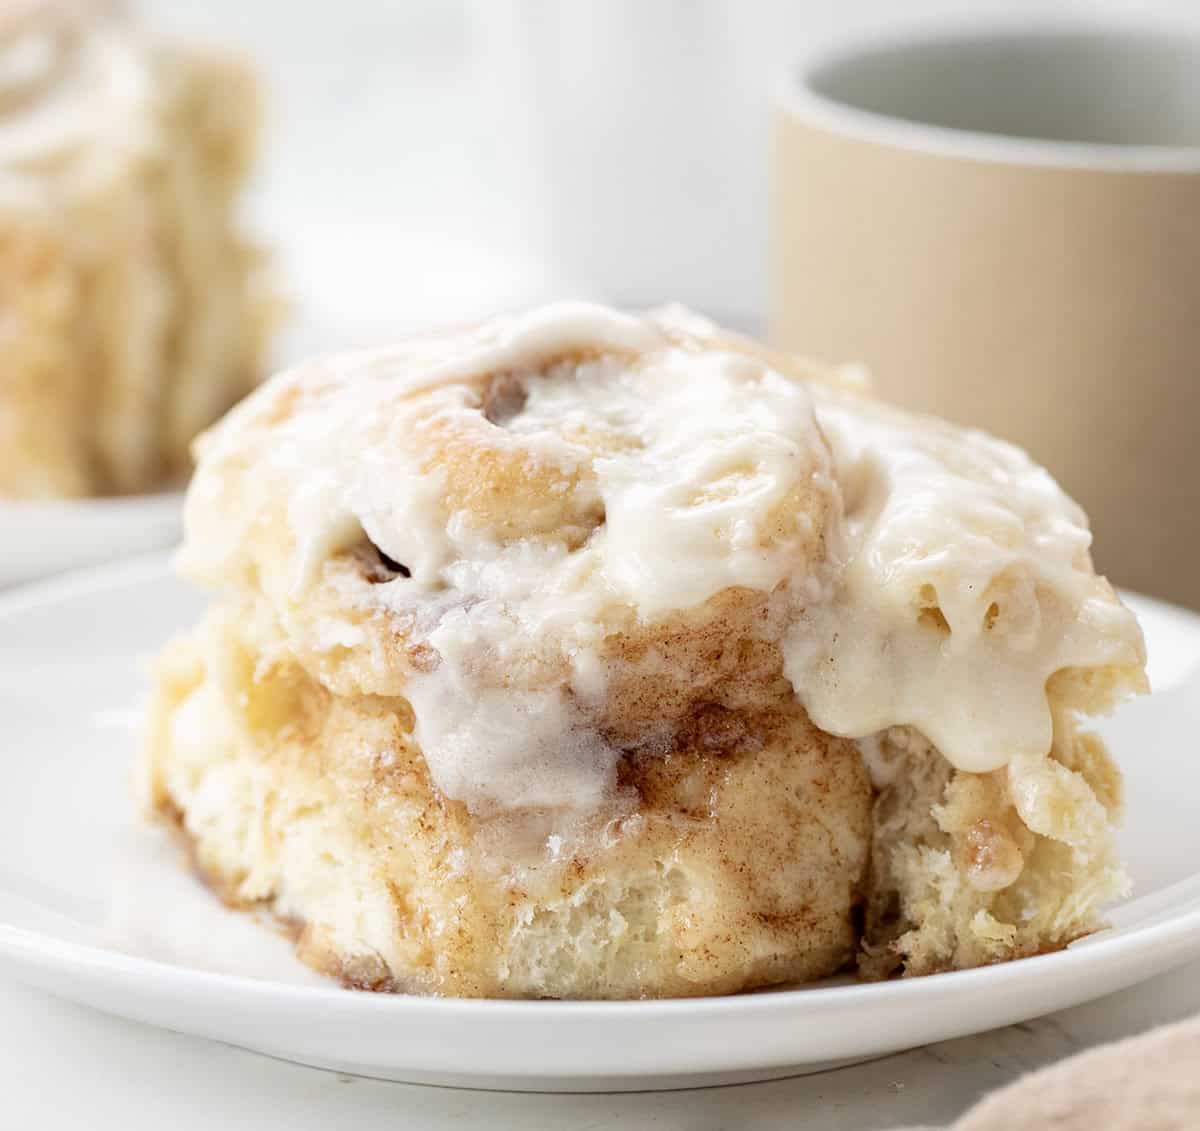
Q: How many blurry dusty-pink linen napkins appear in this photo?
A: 1